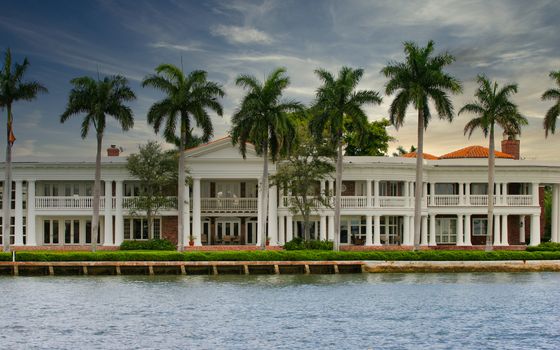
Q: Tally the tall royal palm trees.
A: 8